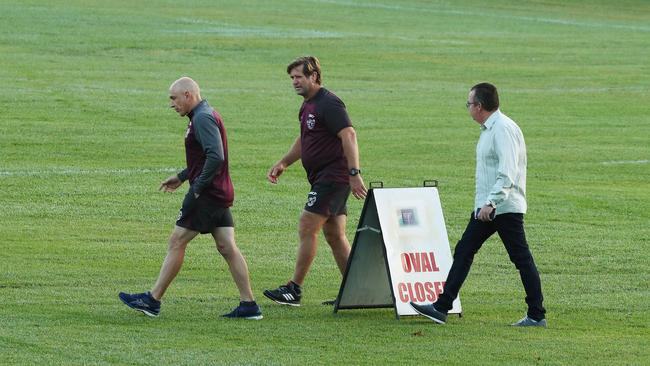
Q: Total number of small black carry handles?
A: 2